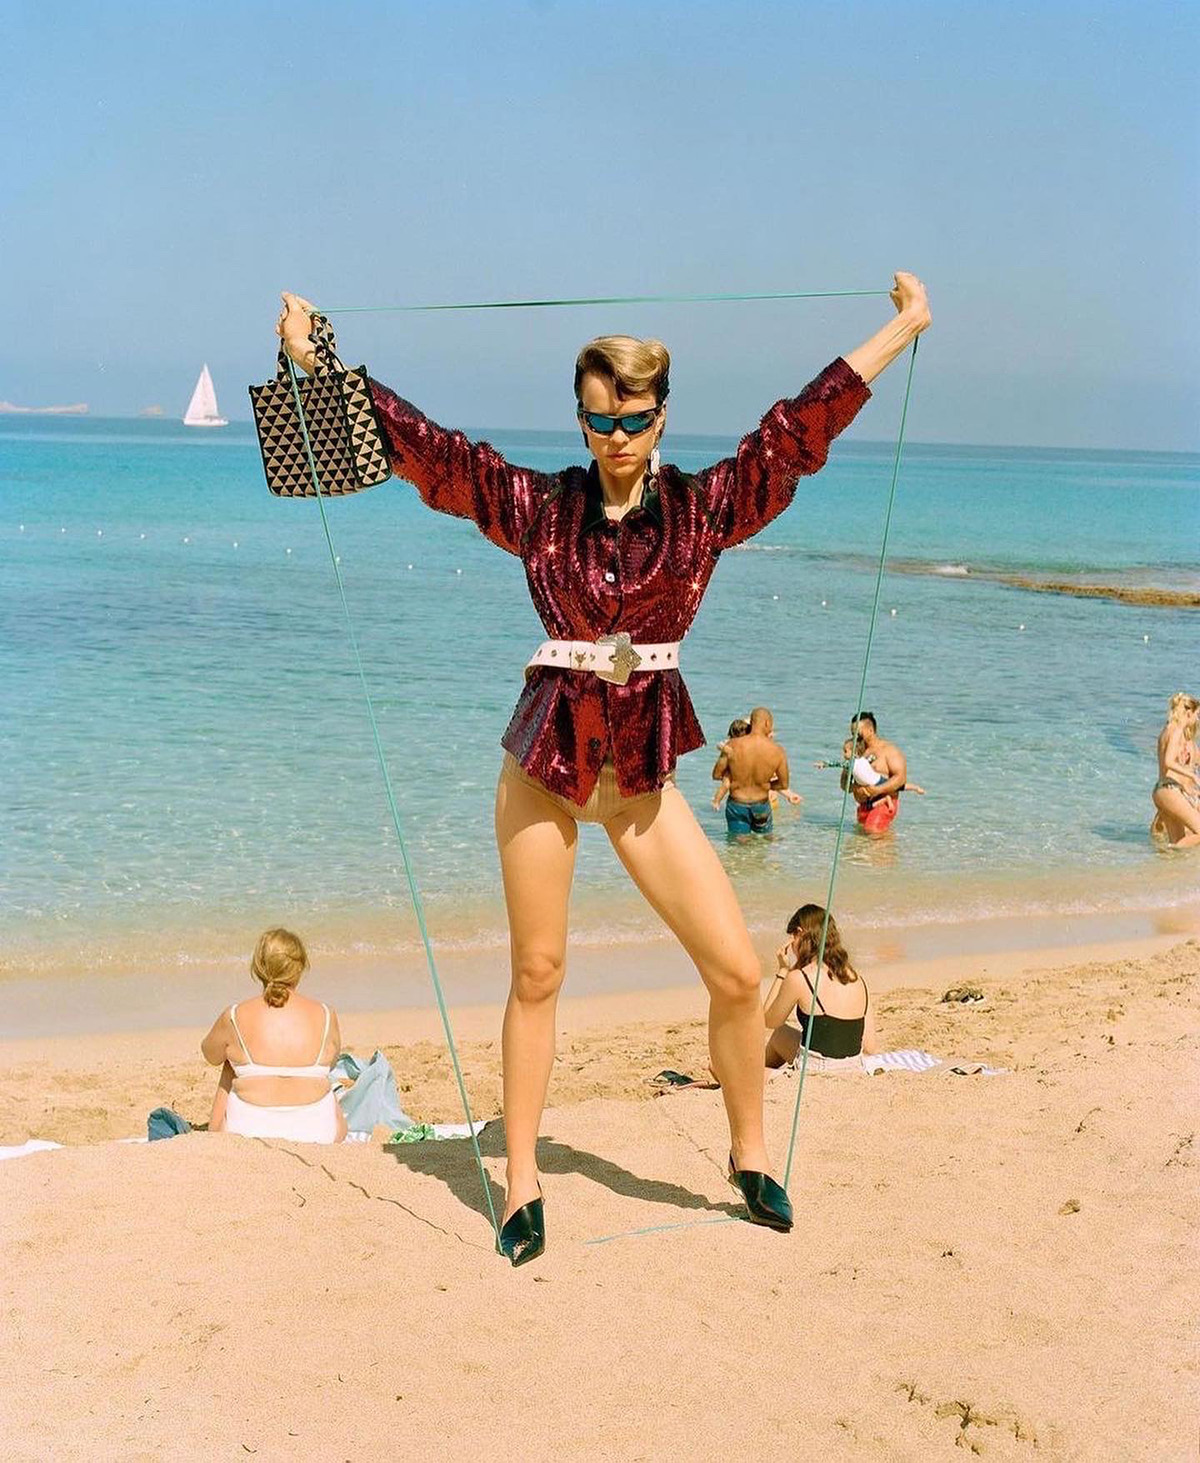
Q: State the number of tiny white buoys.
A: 15